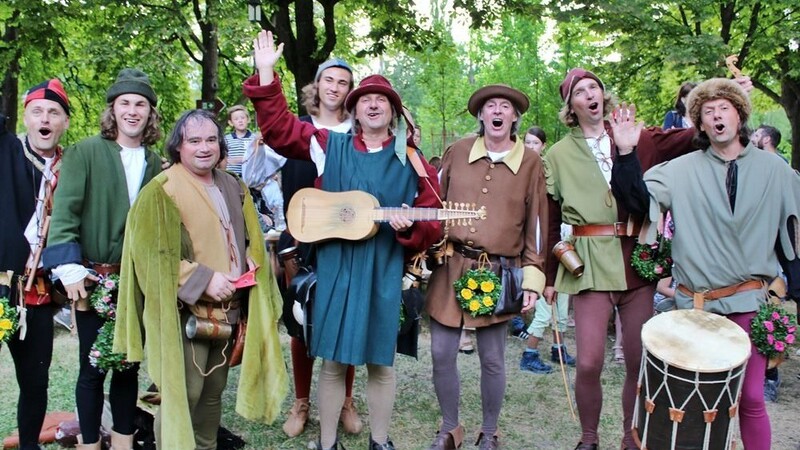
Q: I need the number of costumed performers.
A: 8